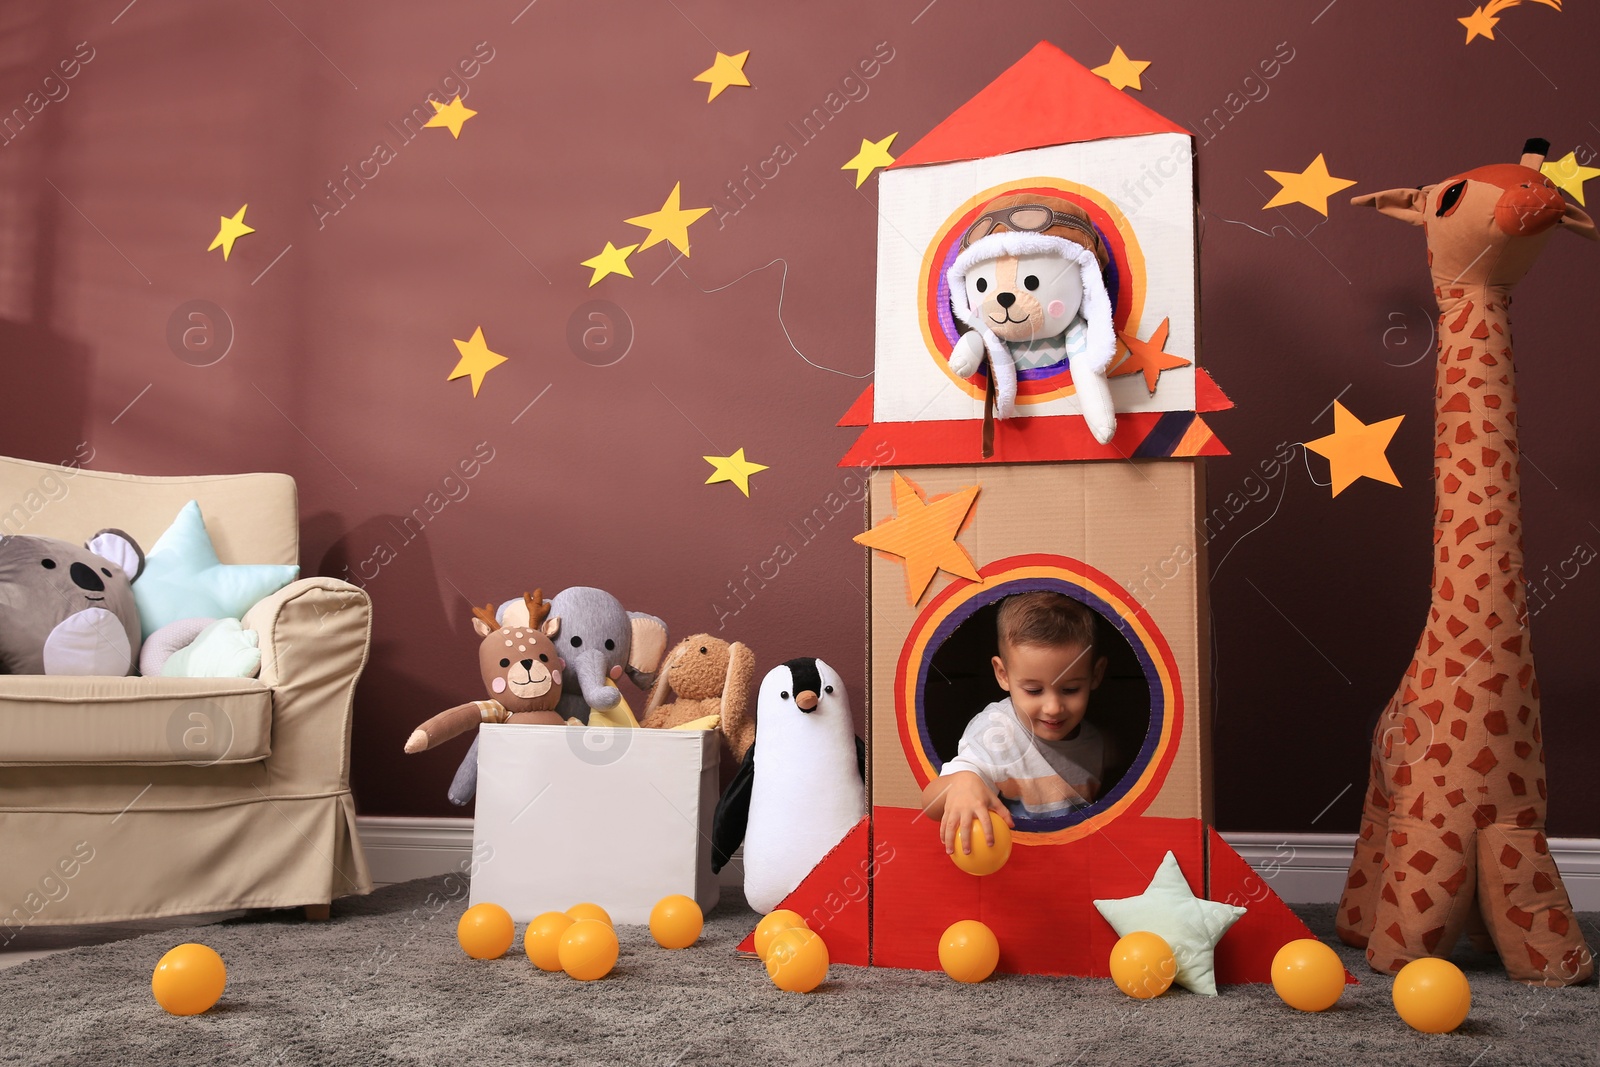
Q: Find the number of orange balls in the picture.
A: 13